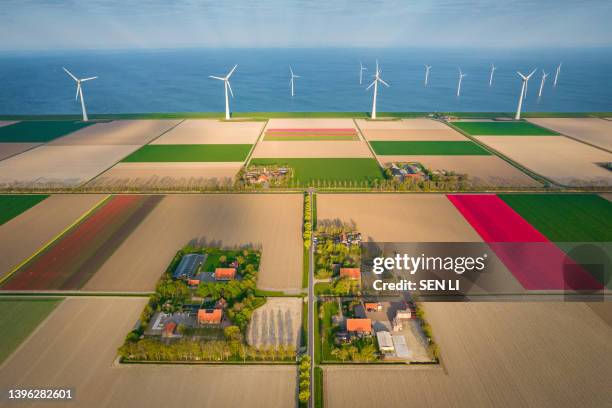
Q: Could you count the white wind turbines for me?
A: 11